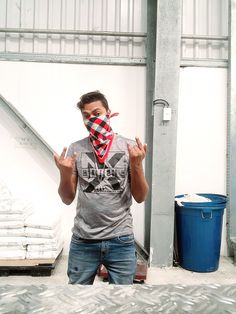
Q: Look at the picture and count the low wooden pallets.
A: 1